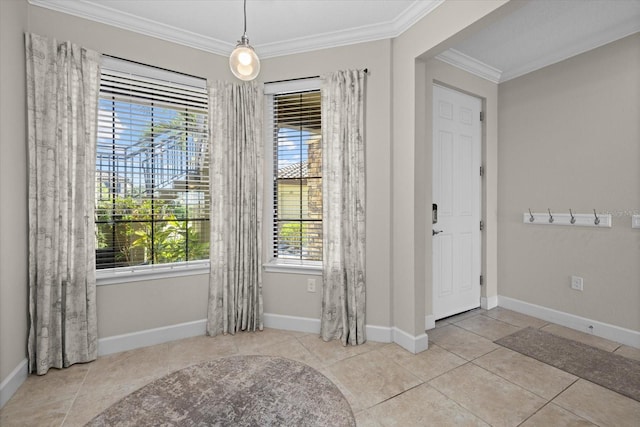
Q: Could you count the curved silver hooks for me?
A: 4